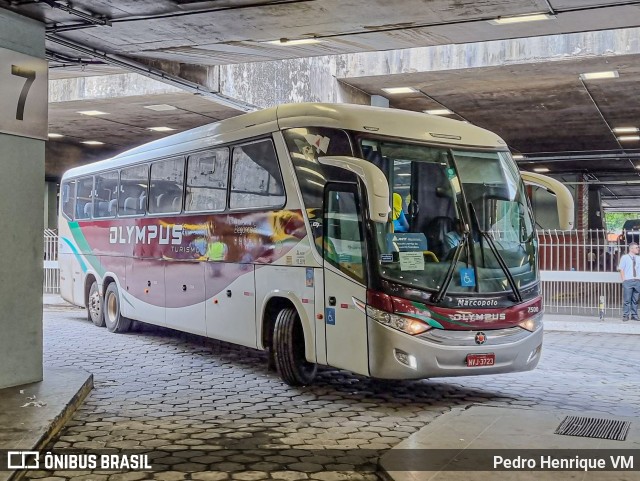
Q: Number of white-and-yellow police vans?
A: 0